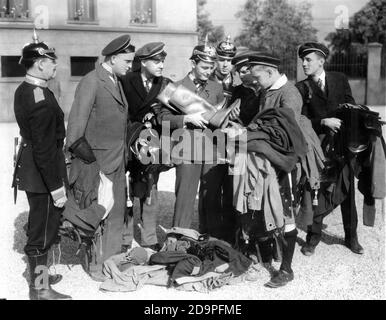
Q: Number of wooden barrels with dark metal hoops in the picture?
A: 0